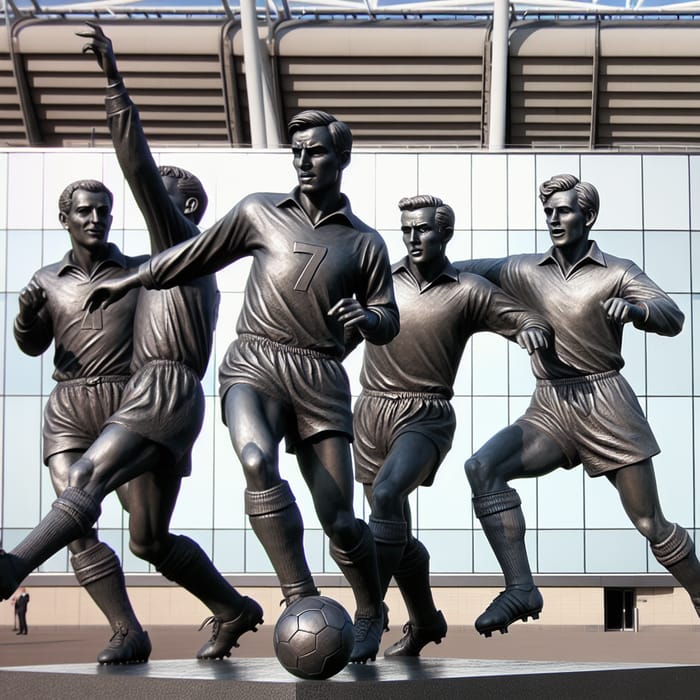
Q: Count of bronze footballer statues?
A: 5